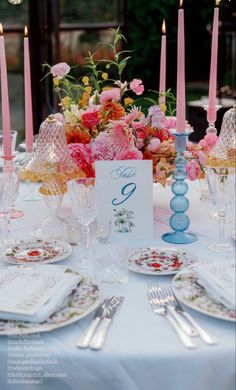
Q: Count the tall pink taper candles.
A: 5